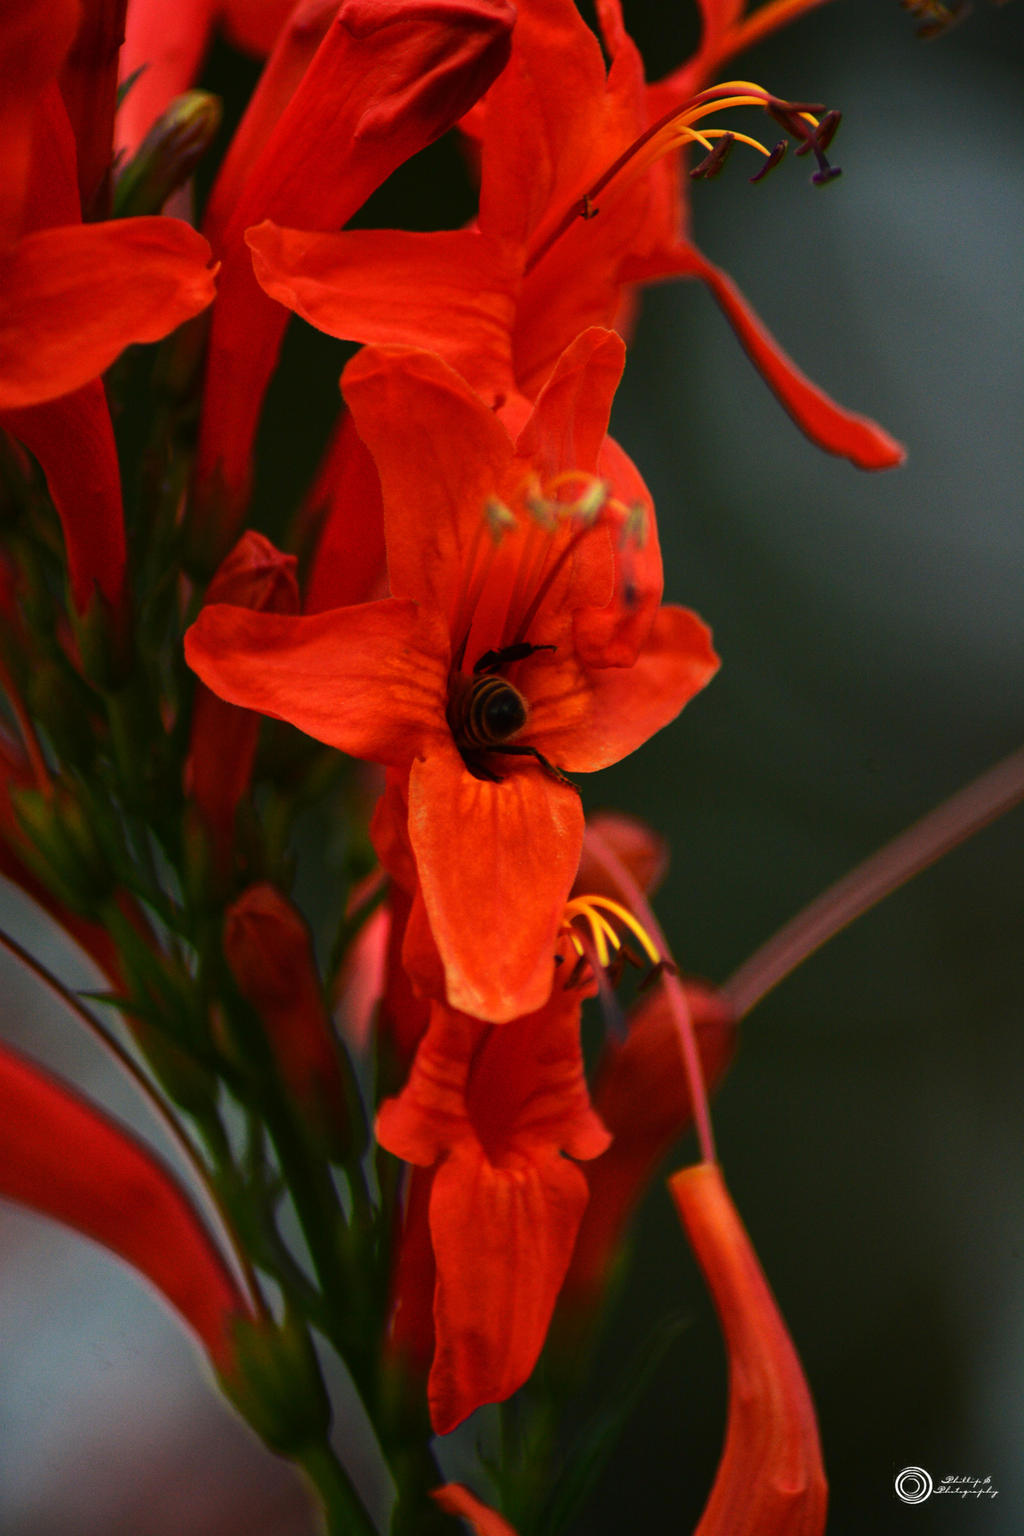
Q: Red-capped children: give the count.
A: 0